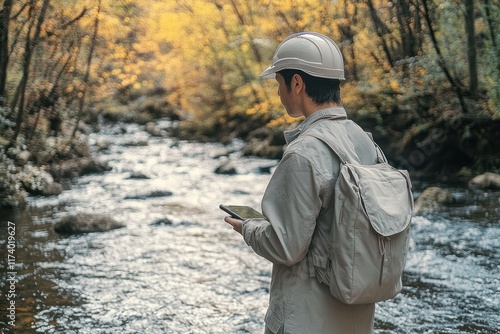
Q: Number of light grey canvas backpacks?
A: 1